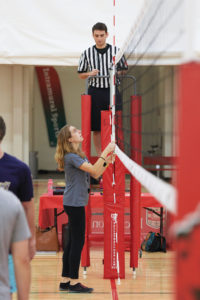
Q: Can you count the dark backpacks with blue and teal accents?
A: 1